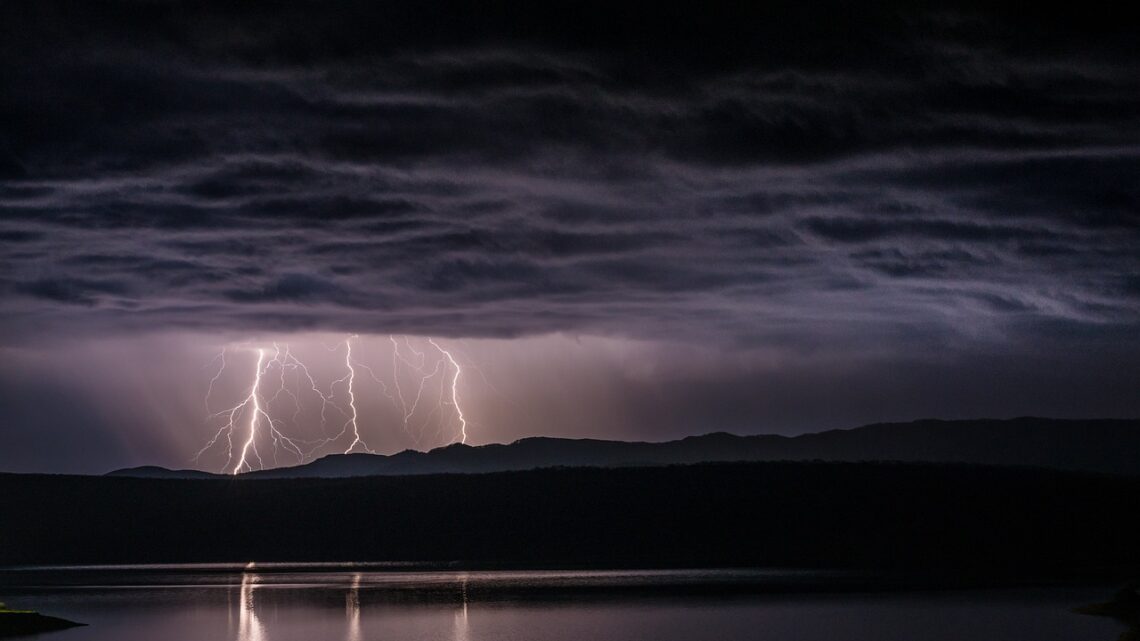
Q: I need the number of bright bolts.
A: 3